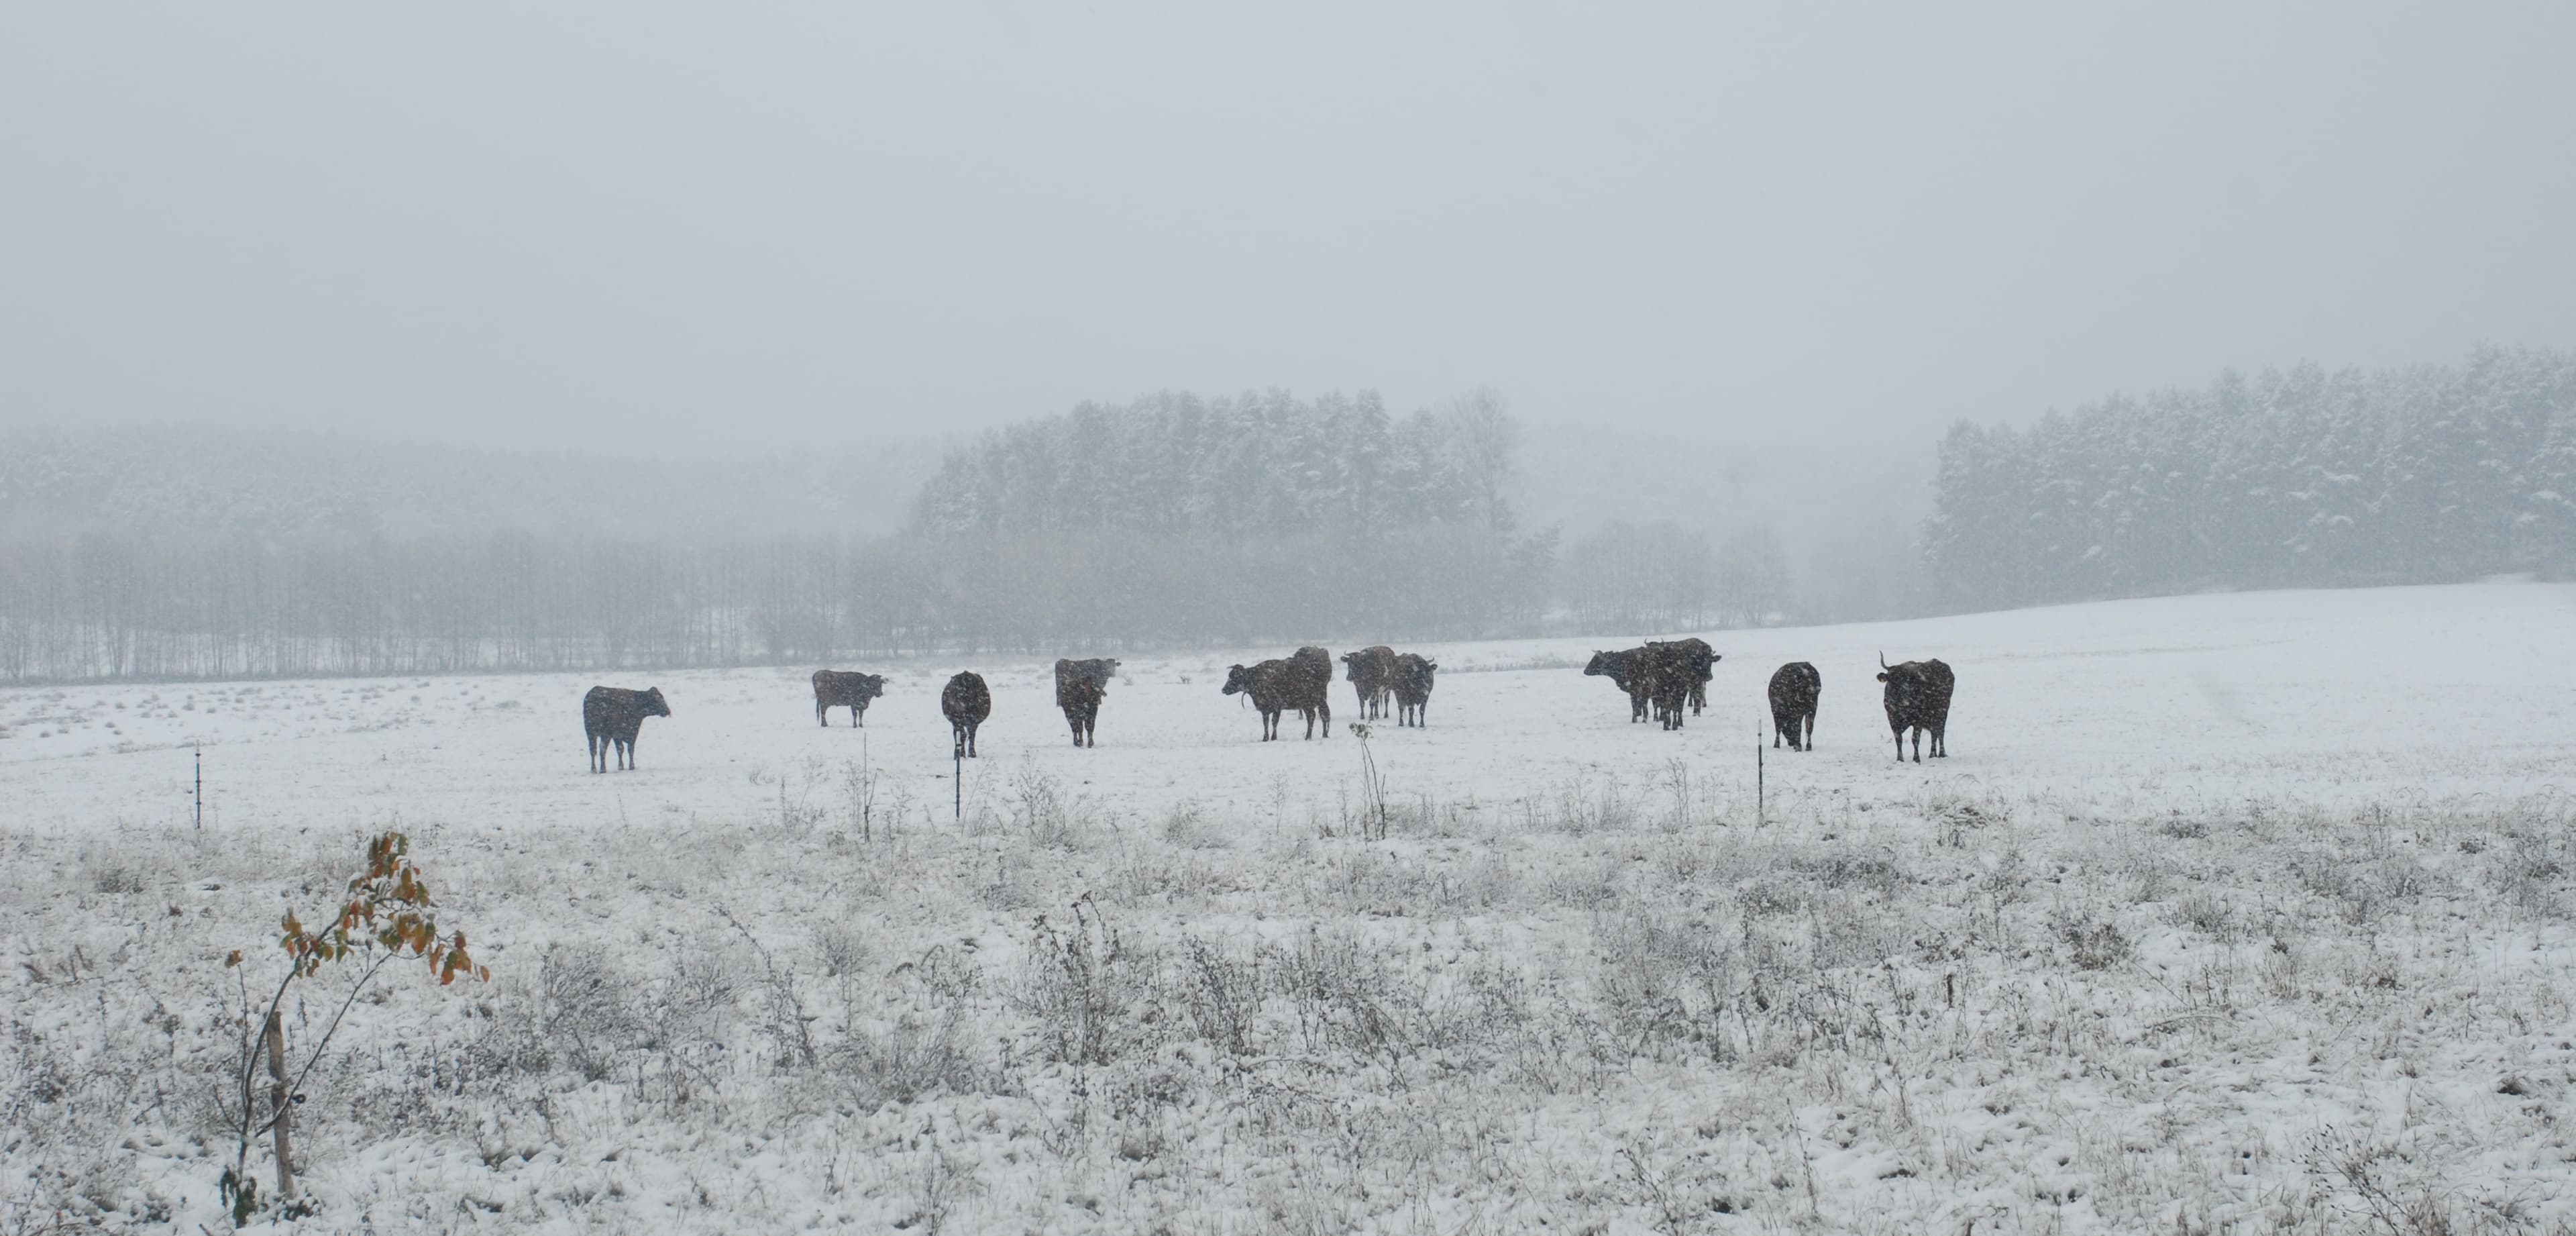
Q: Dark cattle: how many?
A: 14